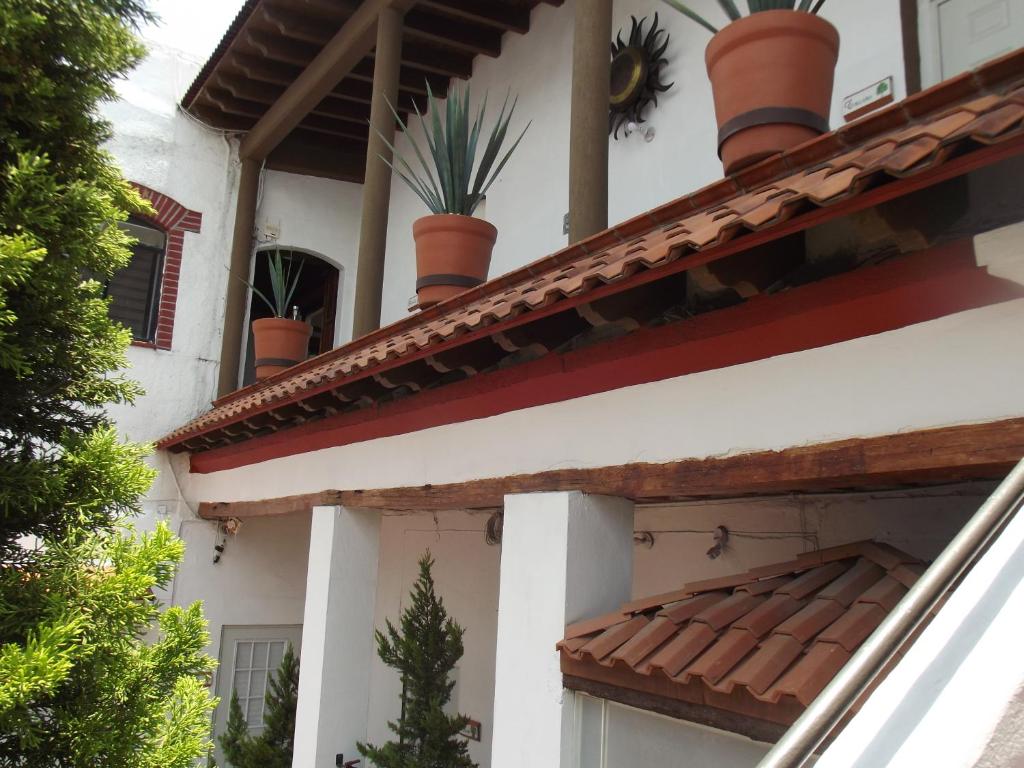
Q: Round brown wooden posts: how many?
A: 3